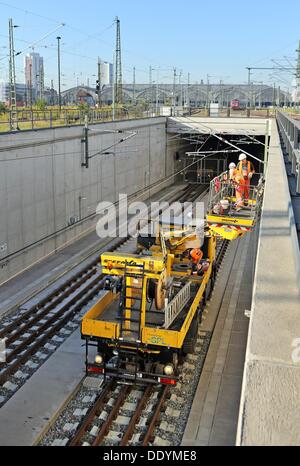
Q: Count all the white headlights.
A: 2